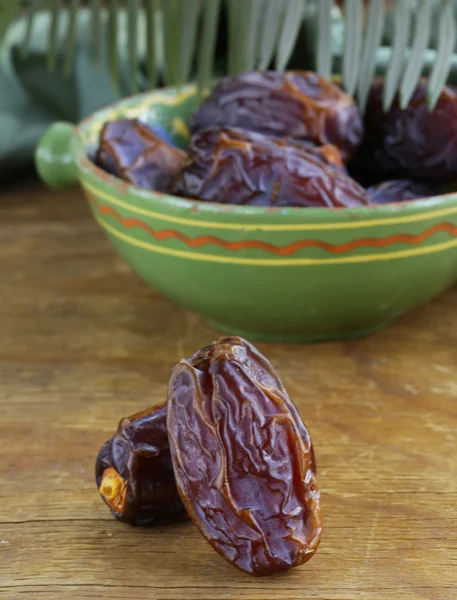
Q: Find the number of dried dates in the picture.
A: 7